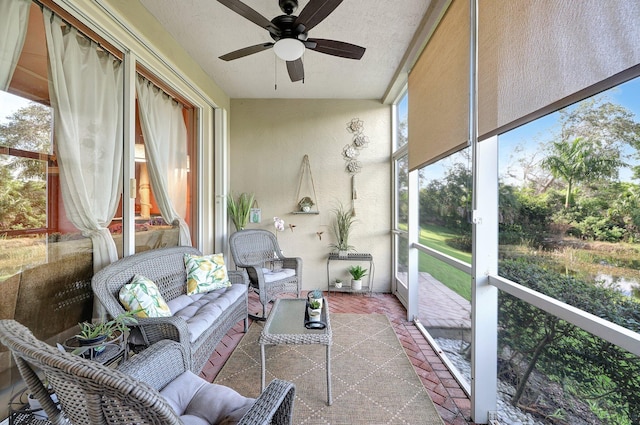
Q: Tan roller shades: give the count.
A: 2